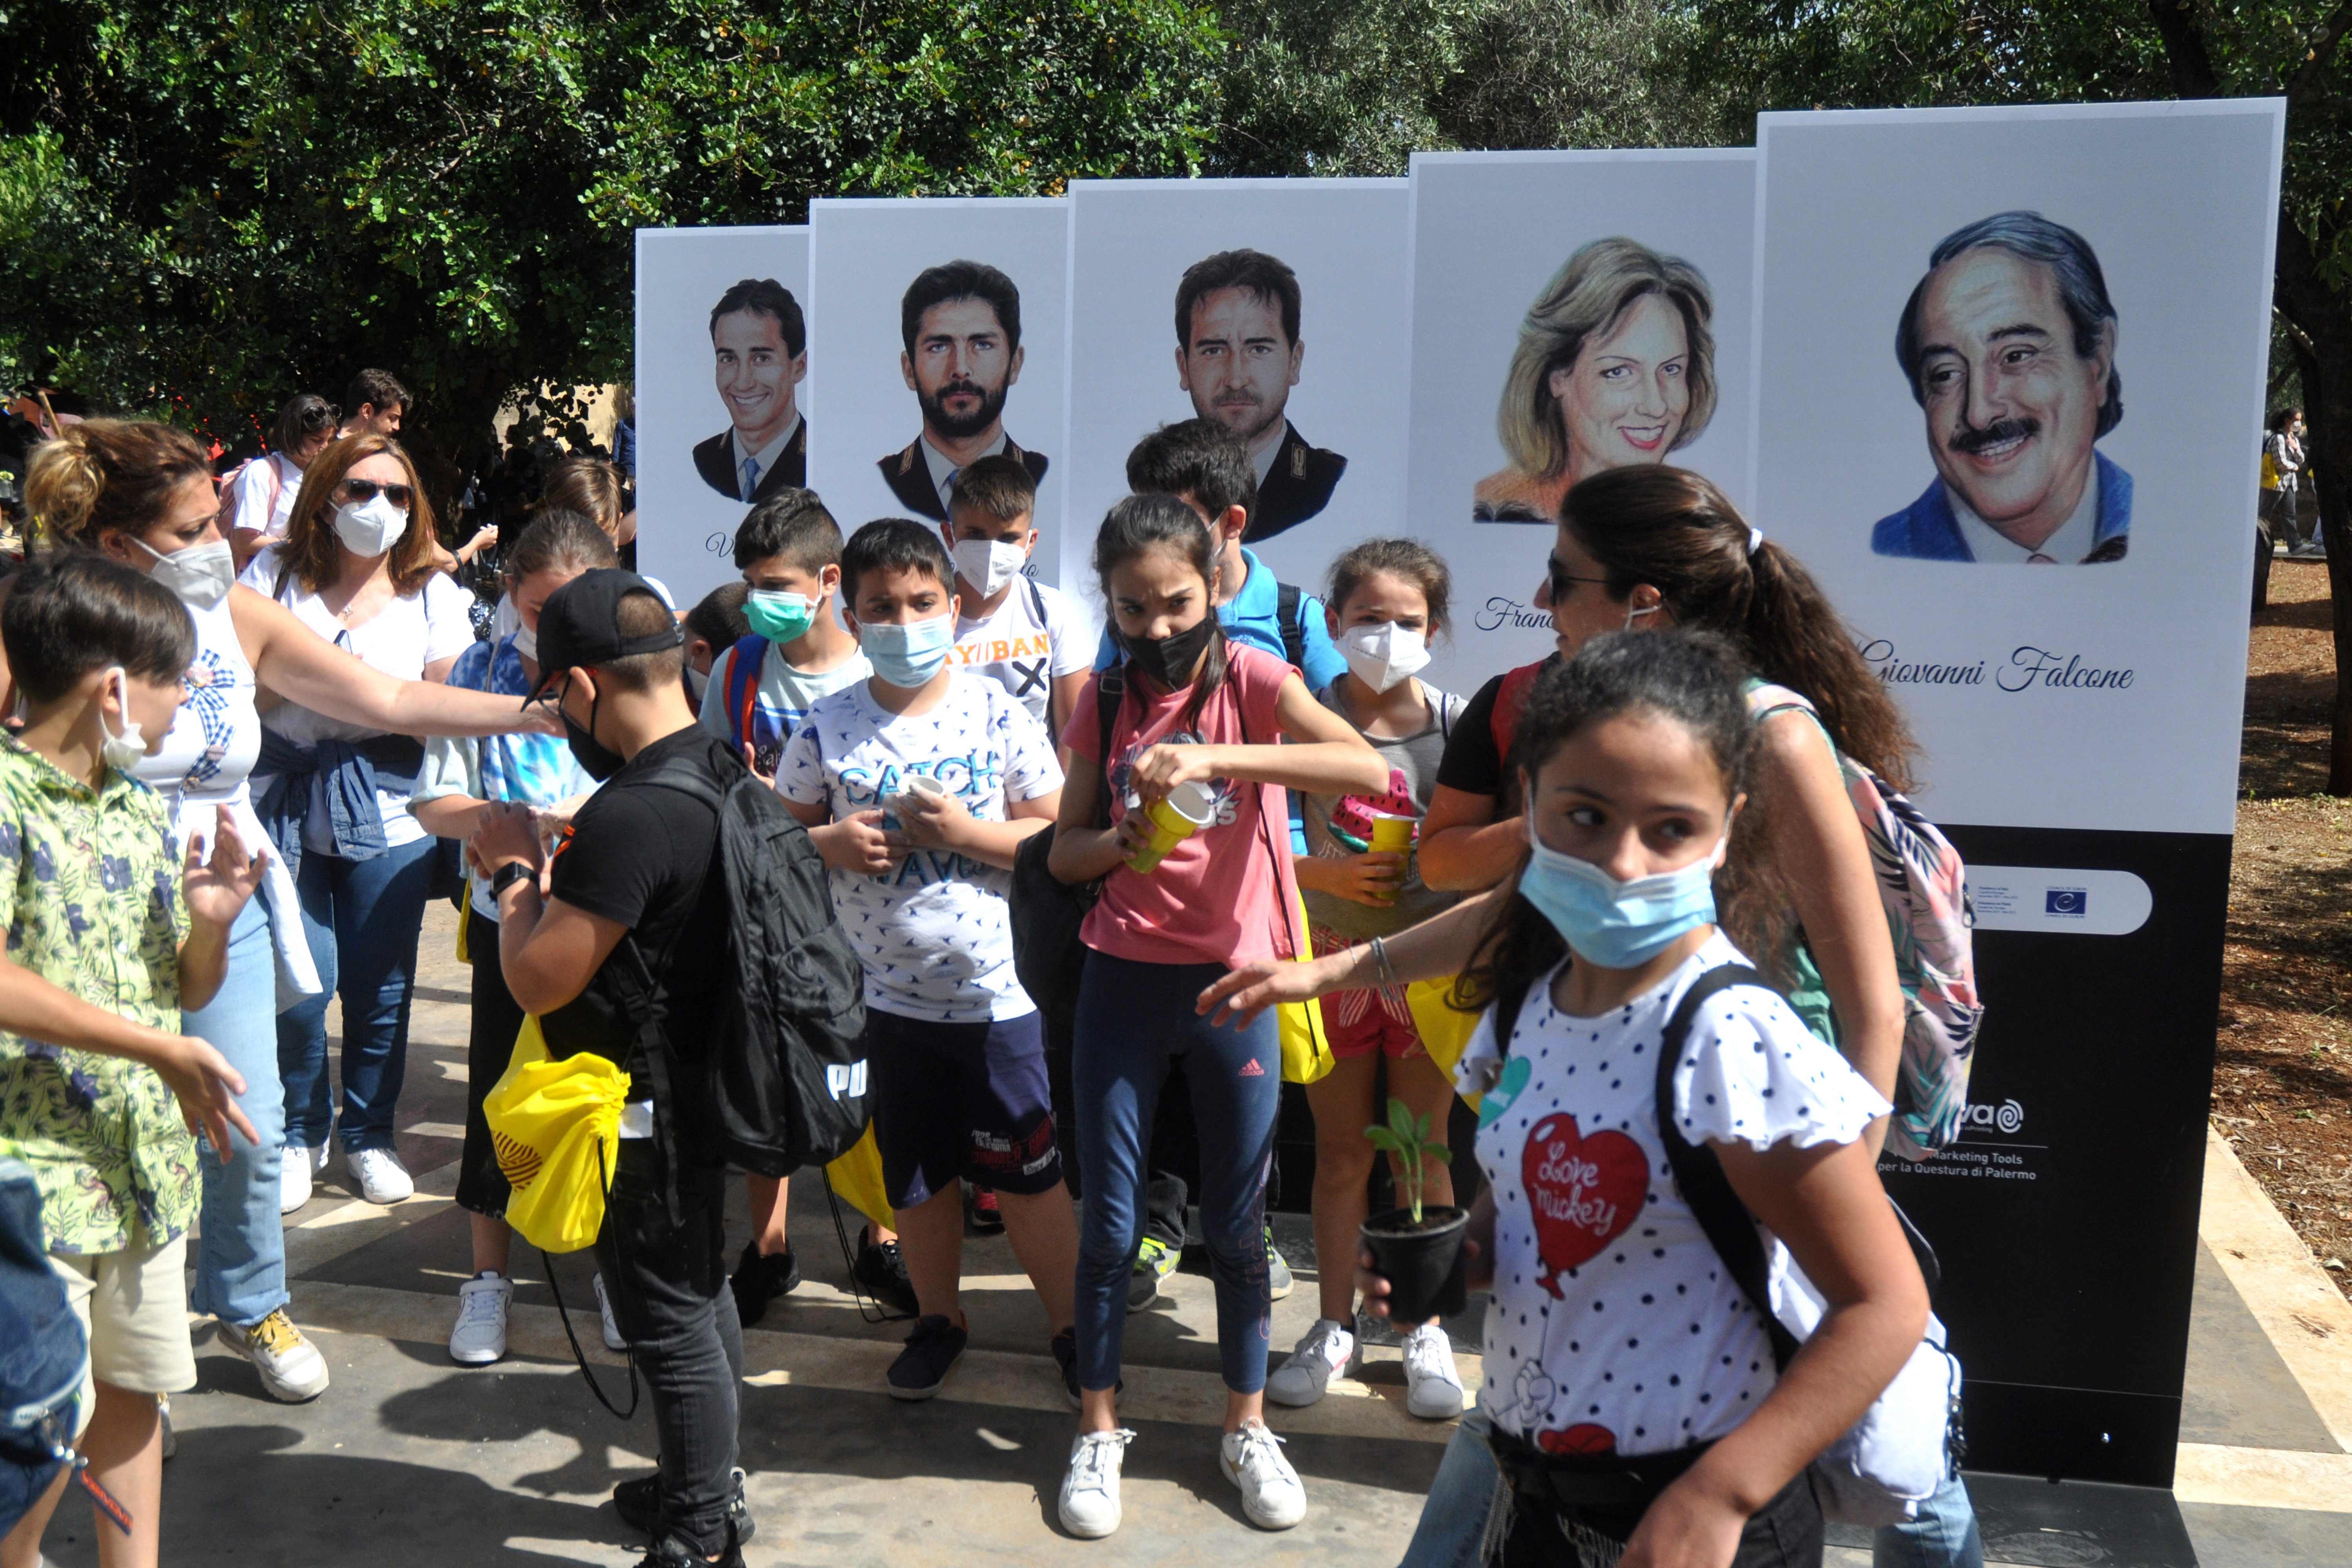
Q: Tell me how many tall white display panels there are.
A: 5